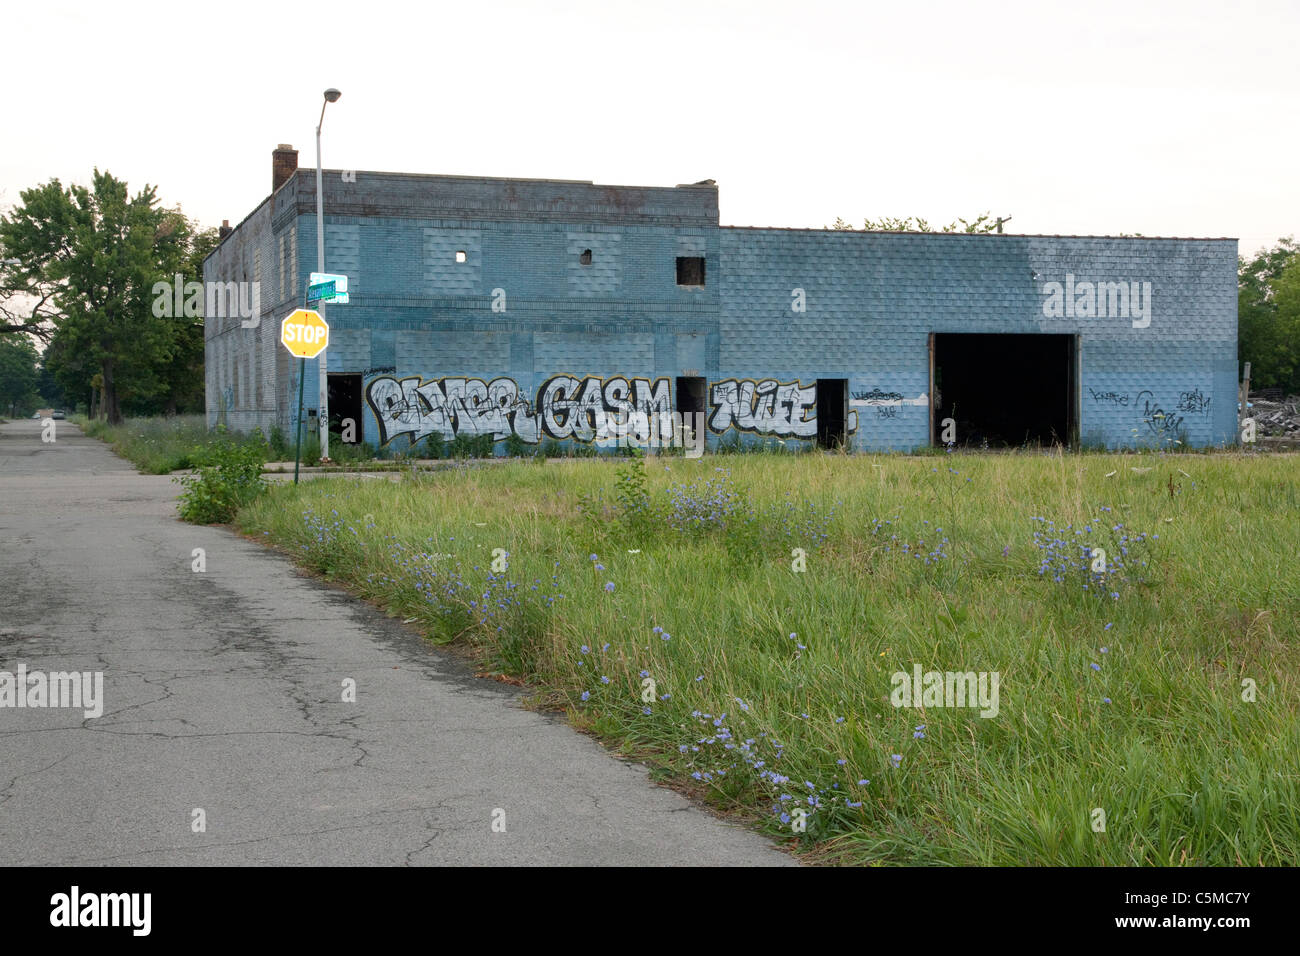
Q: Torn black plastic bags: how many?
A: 0